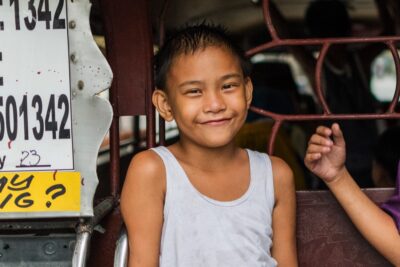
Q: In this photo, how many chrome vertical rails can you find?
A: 2